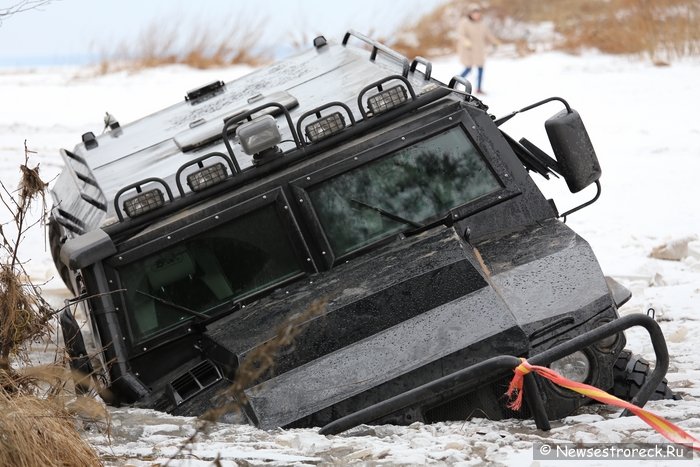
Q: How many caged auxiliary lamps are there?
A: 4